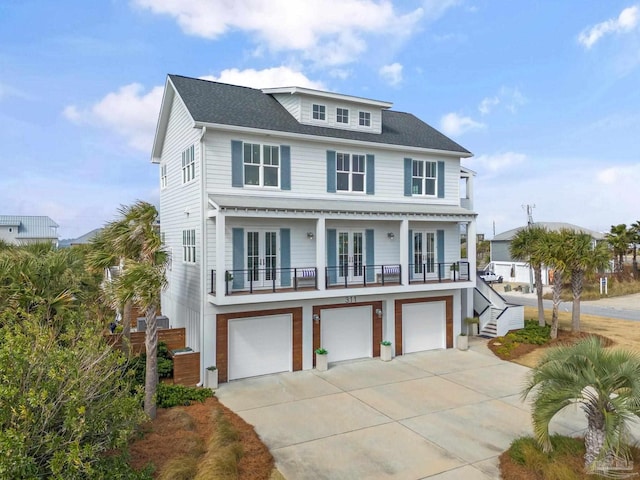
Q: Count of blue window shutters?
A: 12